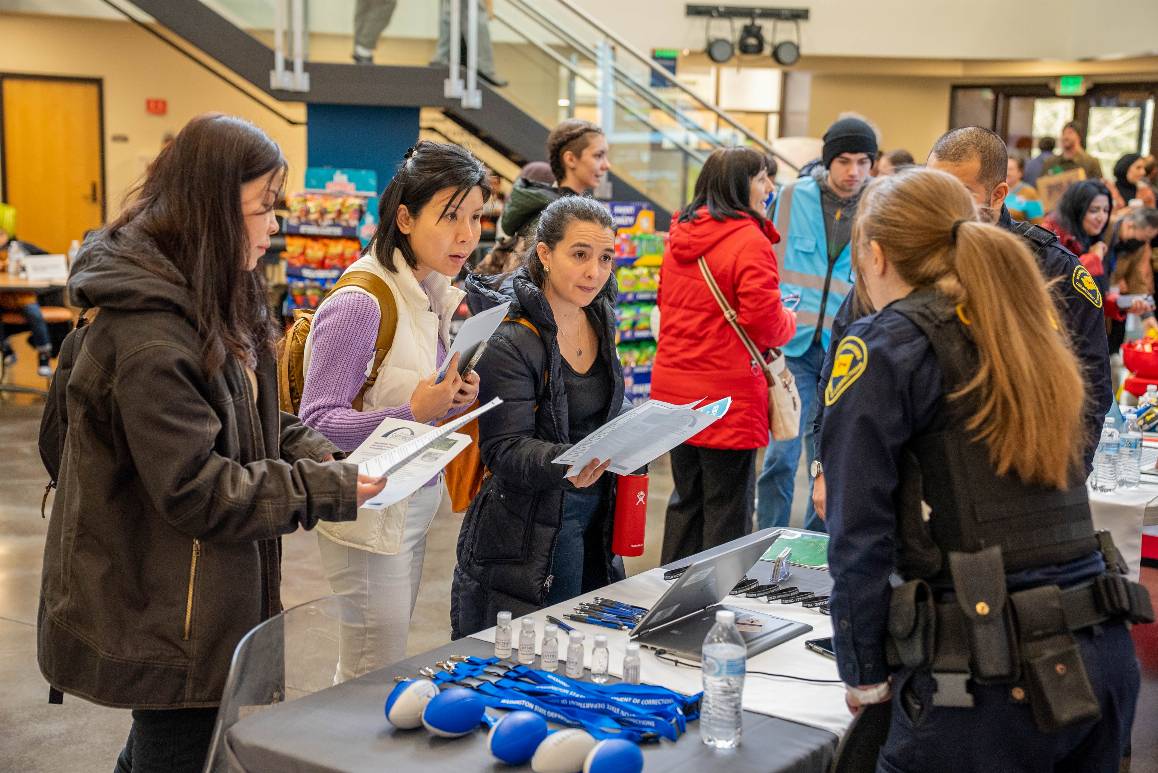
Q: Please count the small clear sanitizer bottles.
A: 6